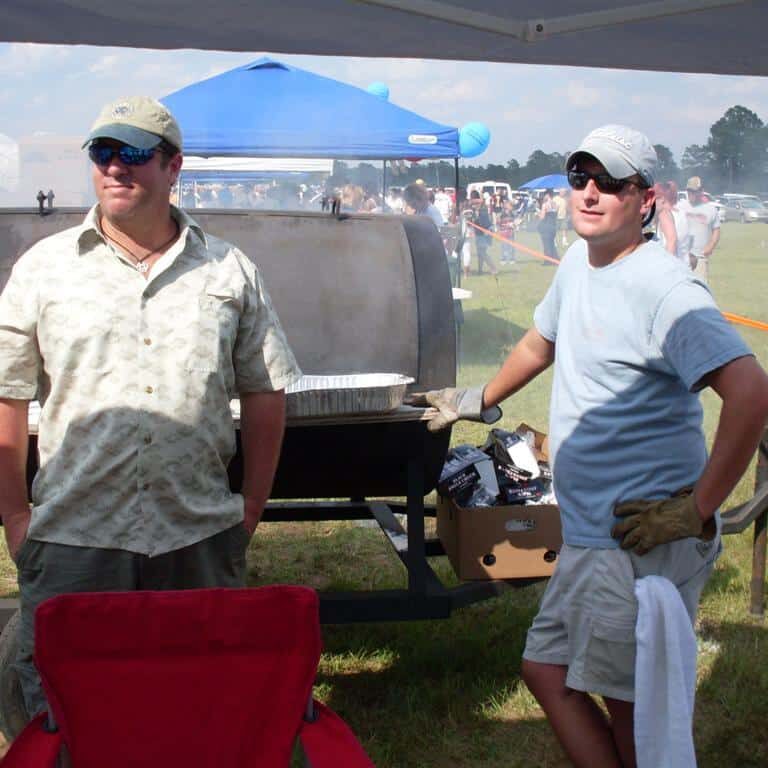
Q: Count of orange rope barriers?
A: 1